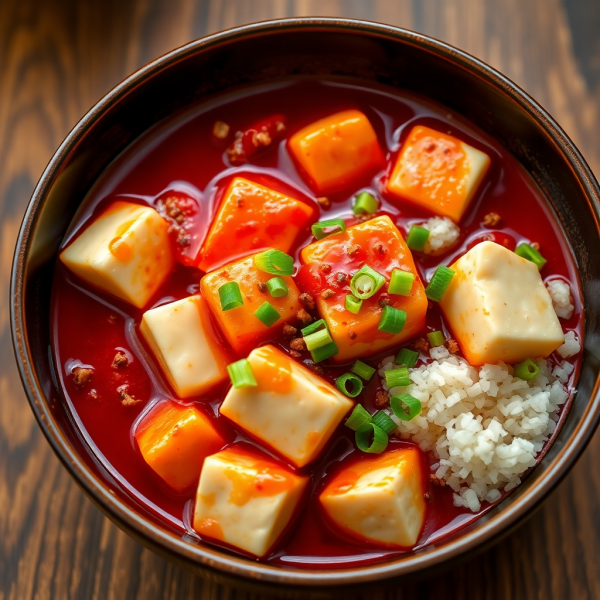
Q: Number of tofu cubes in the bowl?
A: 12